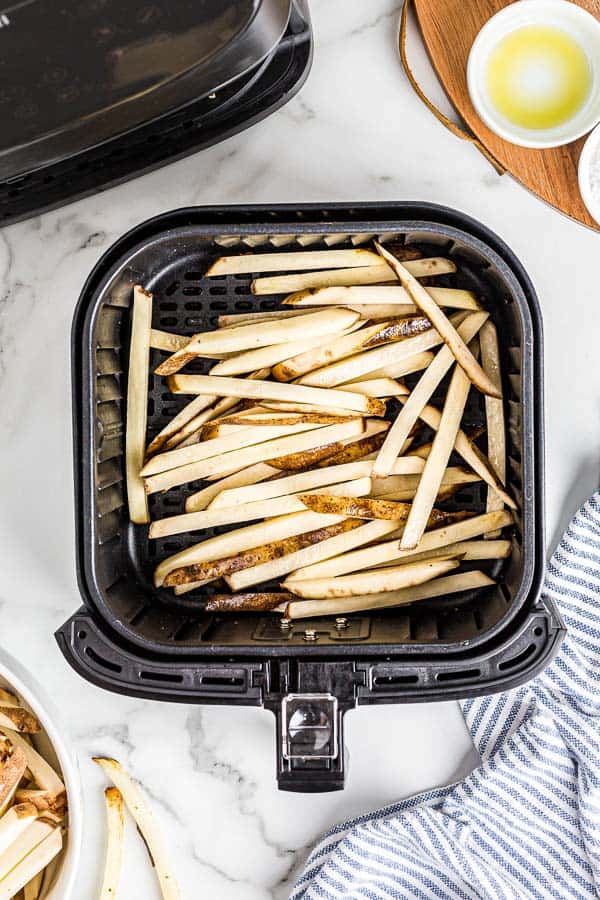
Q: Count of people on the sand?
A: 0